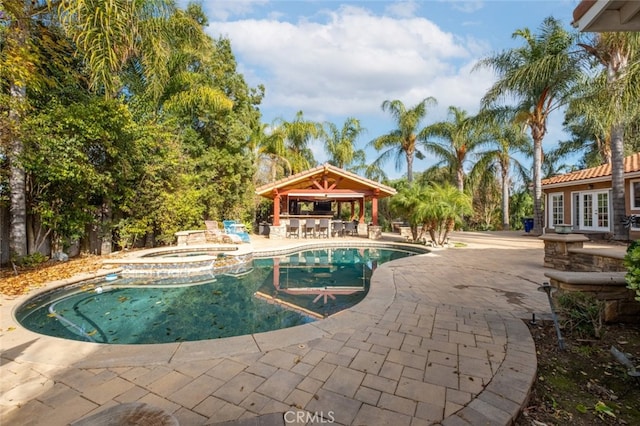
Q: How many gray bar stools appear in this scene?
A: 3